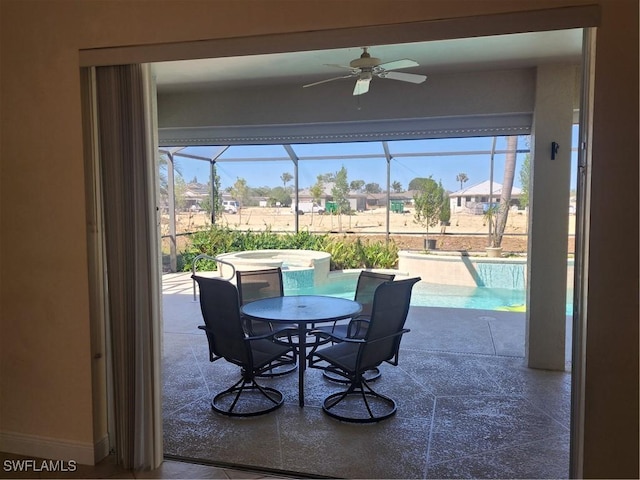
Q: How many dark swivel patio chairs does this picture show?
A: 4